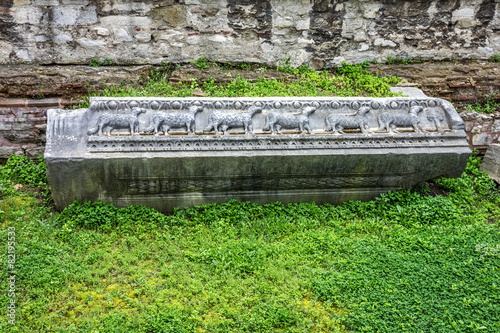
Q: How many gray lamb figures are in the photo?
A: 6